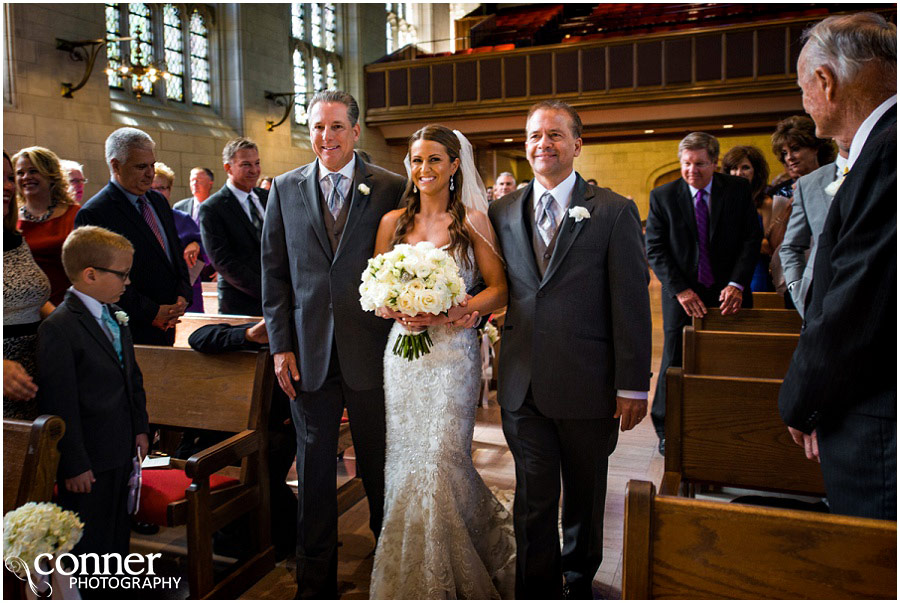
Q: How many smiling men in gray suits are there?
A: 2